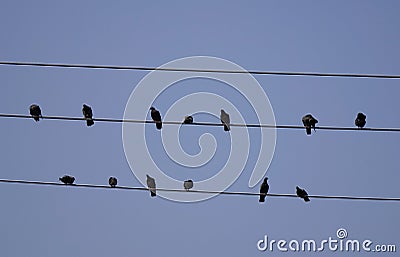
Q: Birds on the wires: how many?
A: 13